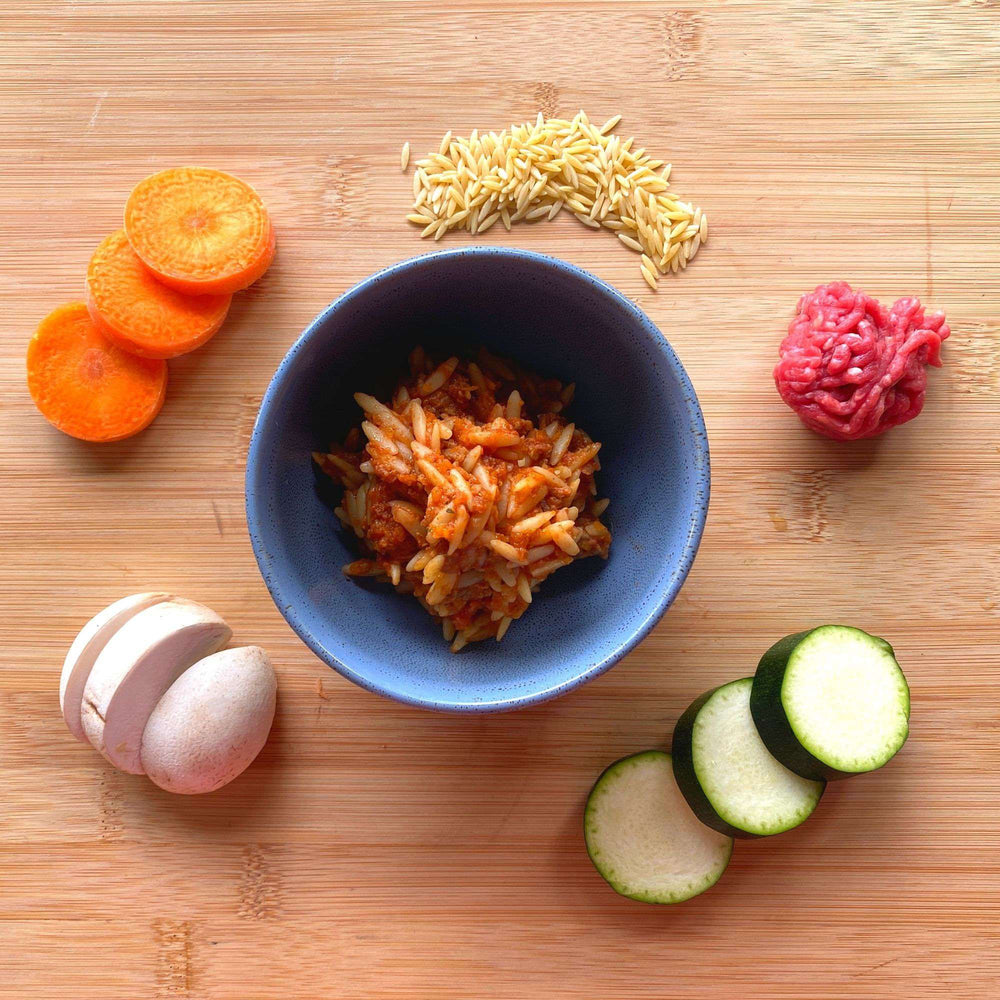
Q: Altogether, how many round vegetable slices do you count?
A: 6